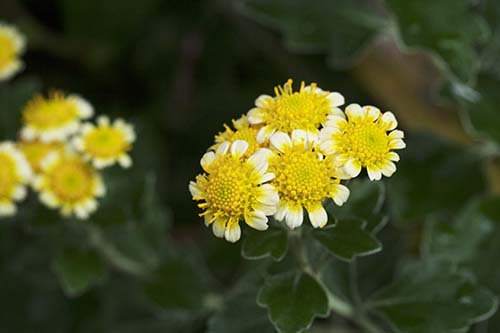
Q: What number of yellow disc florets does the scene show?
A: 11